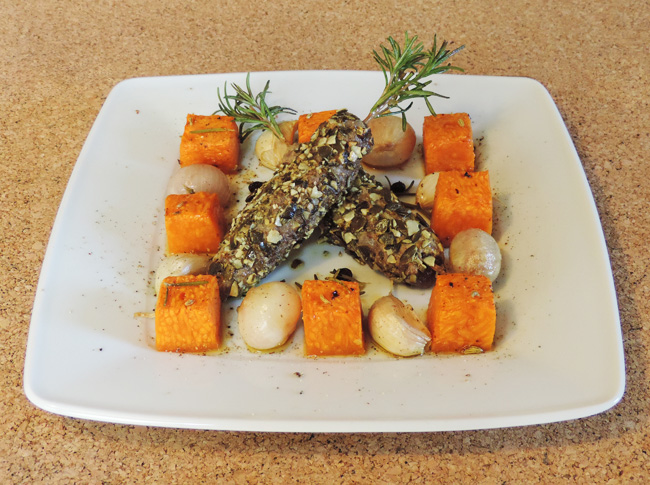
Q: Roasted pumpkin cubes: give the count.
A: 8